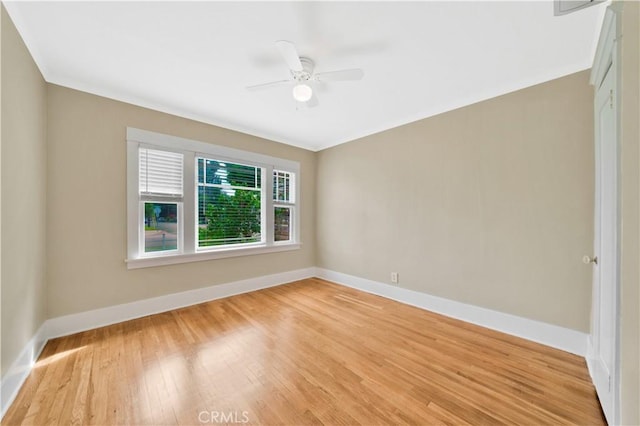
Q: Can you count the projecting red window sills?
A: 0